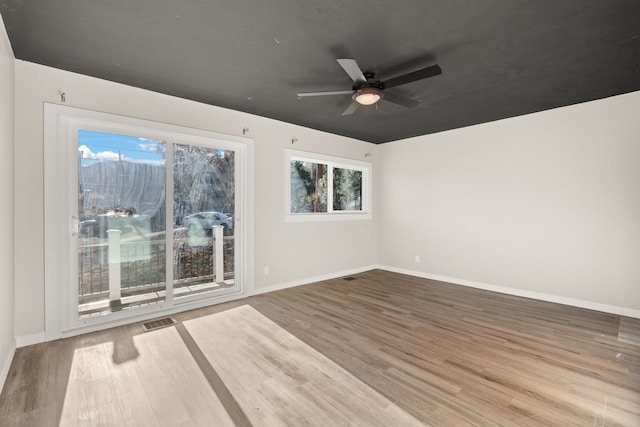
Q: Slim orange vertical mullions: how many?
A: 0